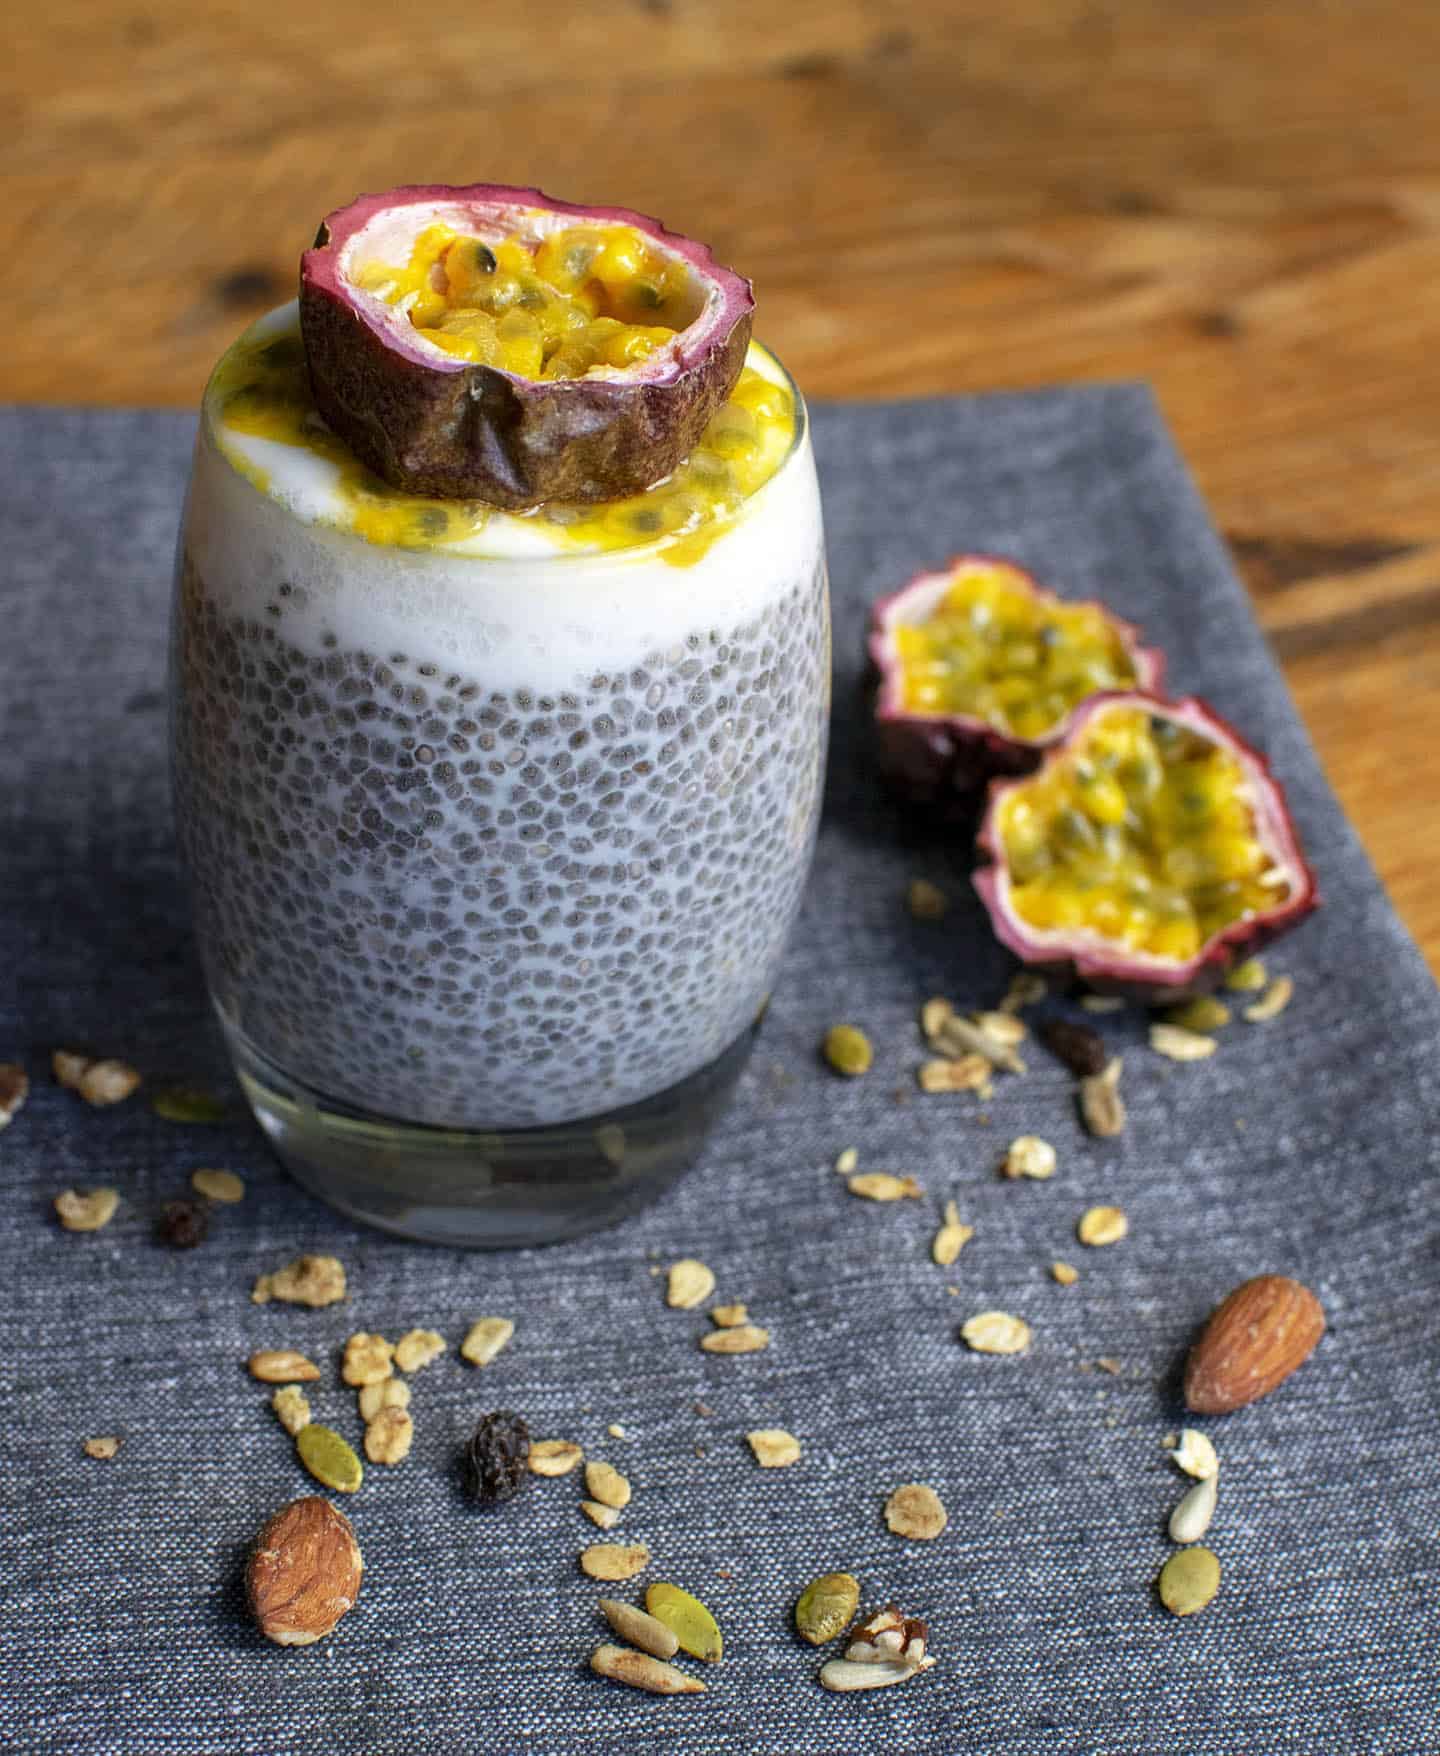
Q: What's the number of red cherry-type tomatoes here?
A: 0